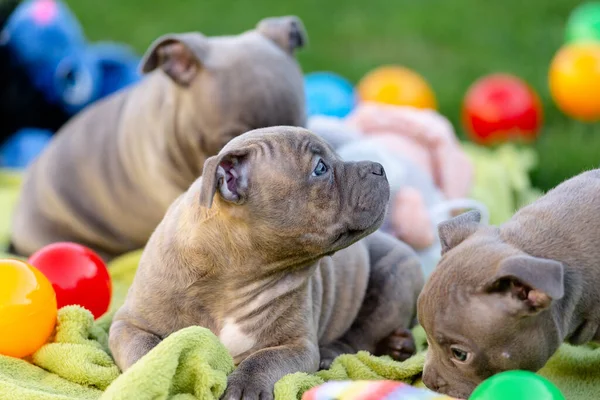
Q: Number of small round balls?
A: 8